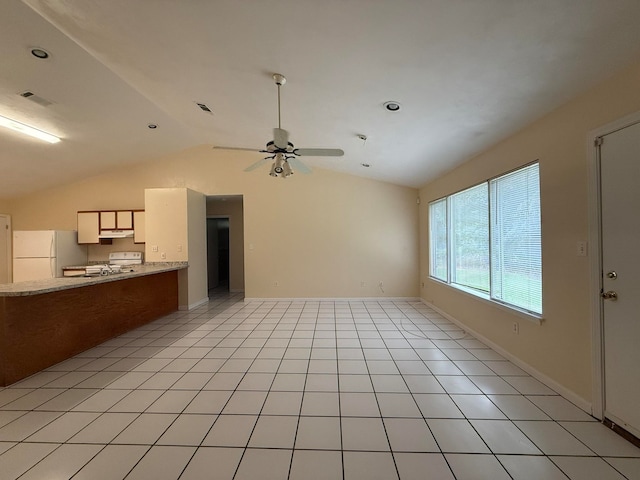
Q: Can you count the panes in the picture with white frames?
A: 3